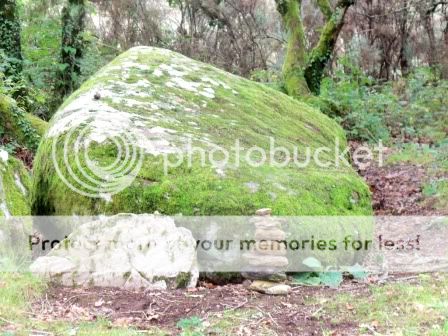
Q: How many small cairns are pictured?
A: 1